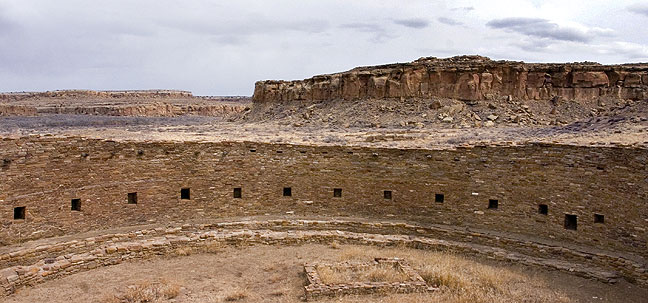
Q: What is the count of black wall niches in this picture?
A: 13